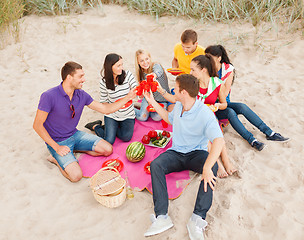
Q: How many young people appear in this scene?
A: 7